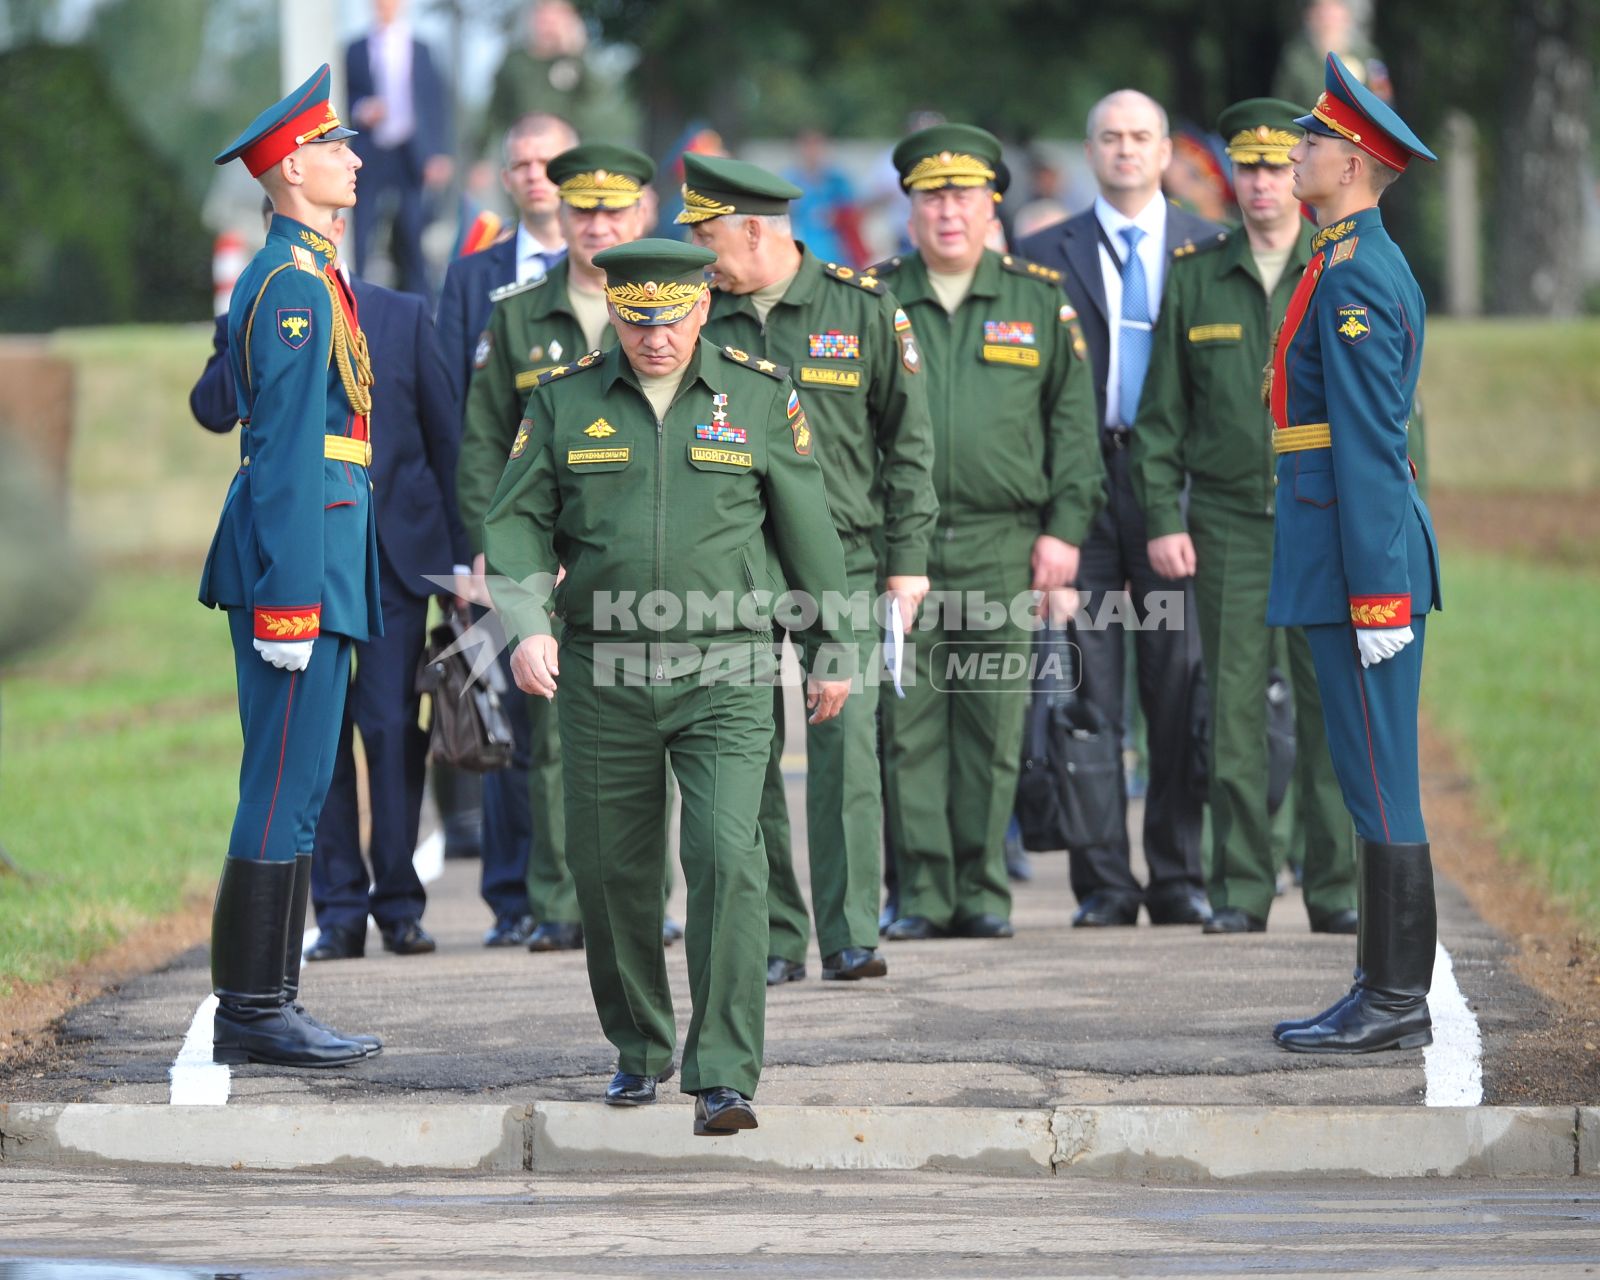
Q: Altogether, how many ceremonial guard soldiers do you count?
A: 2